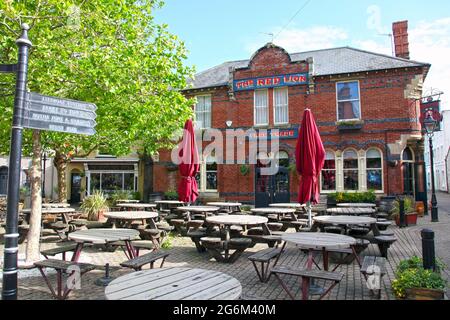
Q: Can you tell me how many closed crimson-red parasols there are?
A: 2